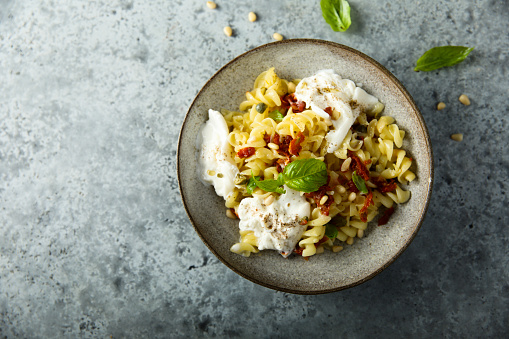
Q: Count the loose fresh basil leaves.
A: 2